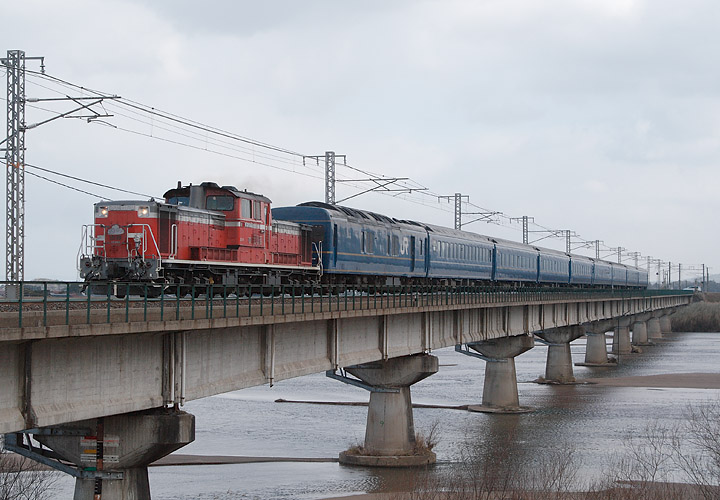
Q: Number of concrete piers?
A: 9